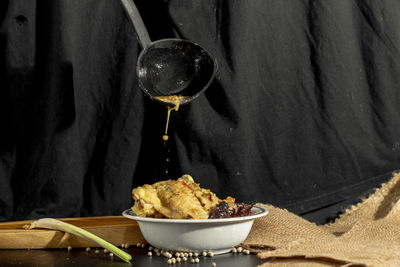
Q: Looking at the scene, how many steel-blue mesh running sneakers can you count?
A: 0